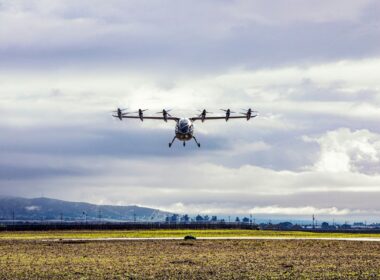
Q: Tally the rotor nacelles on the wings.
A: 6